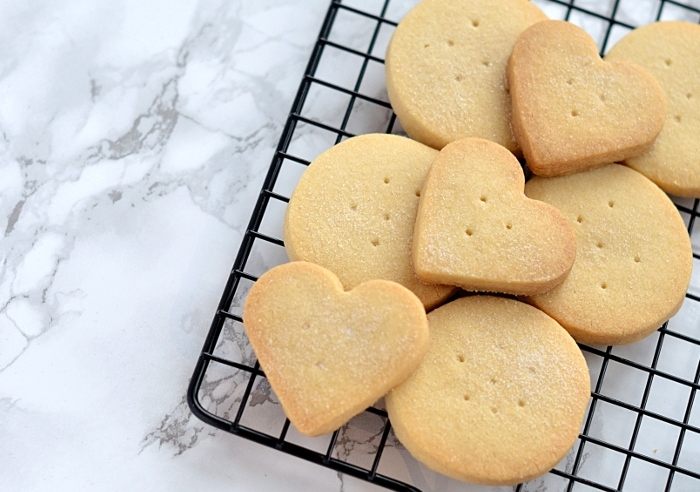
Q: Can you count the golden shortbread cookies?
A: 8